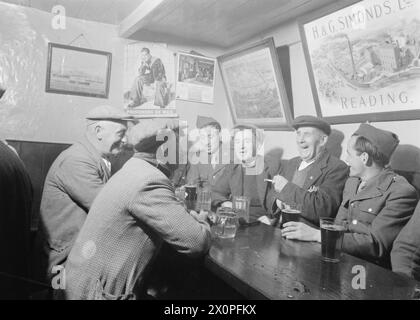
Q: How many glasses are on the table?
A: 6